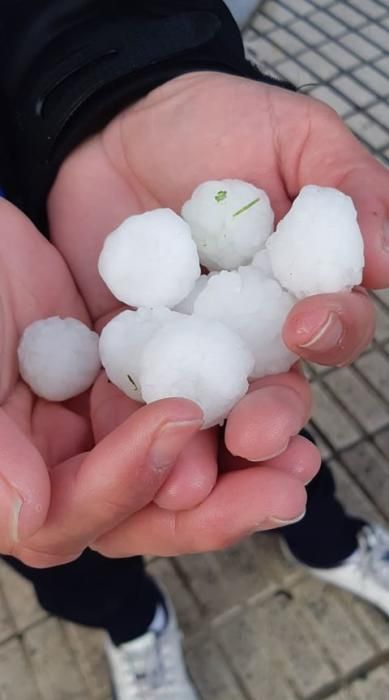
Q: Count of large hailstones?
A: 7